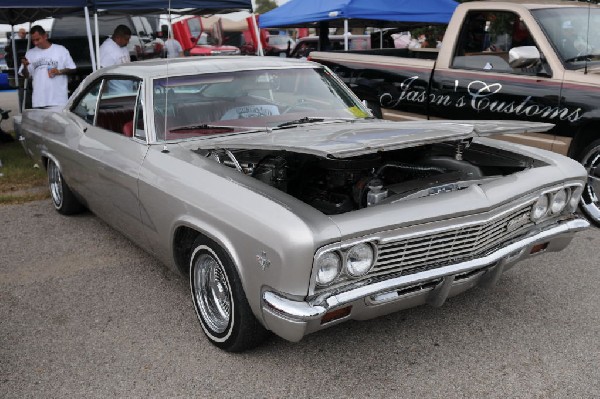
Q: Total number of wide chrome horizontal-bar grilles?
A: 1